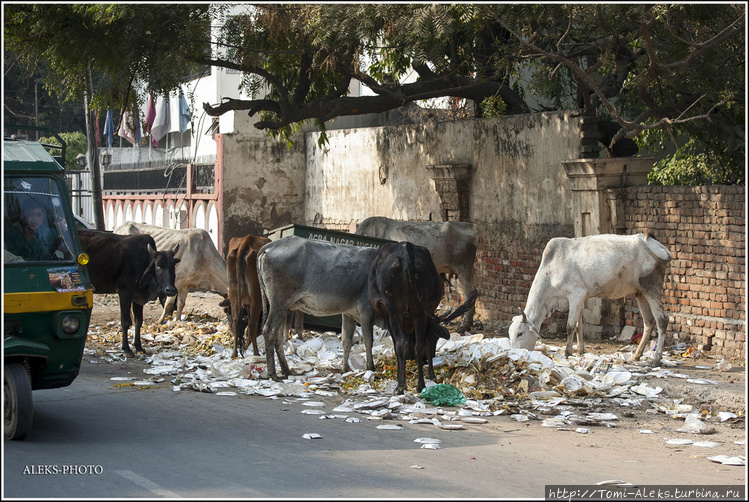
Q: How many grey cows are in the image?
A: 2